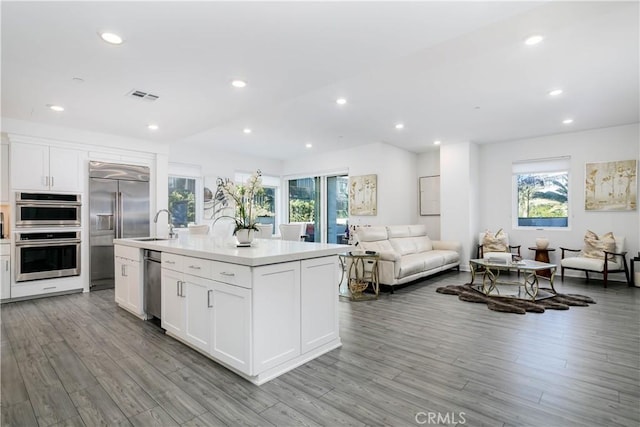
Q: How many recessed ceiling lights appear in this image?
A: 12